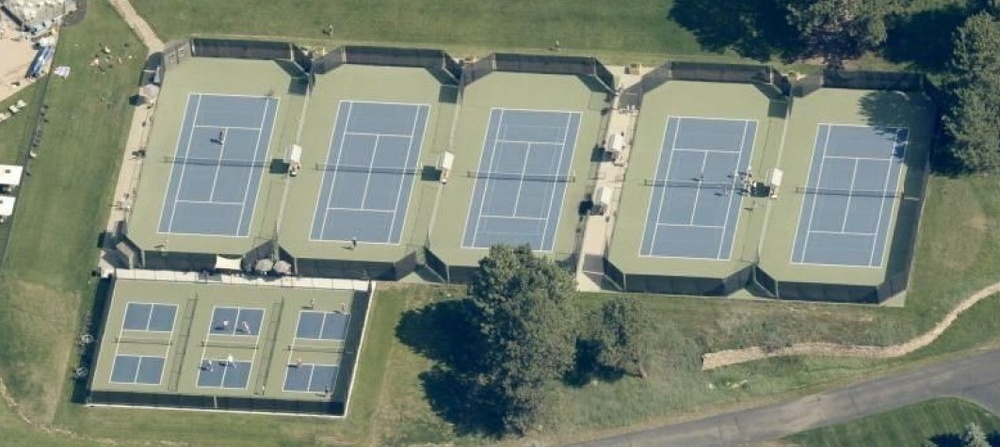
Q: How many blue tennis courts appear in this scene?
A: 5